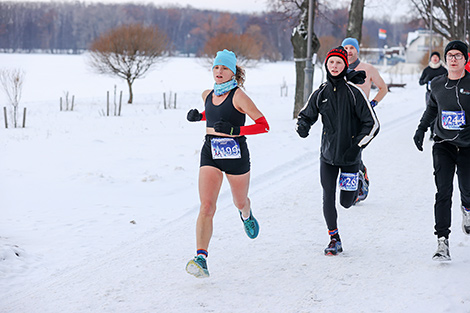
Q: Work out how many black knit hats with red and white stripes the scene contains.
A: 1